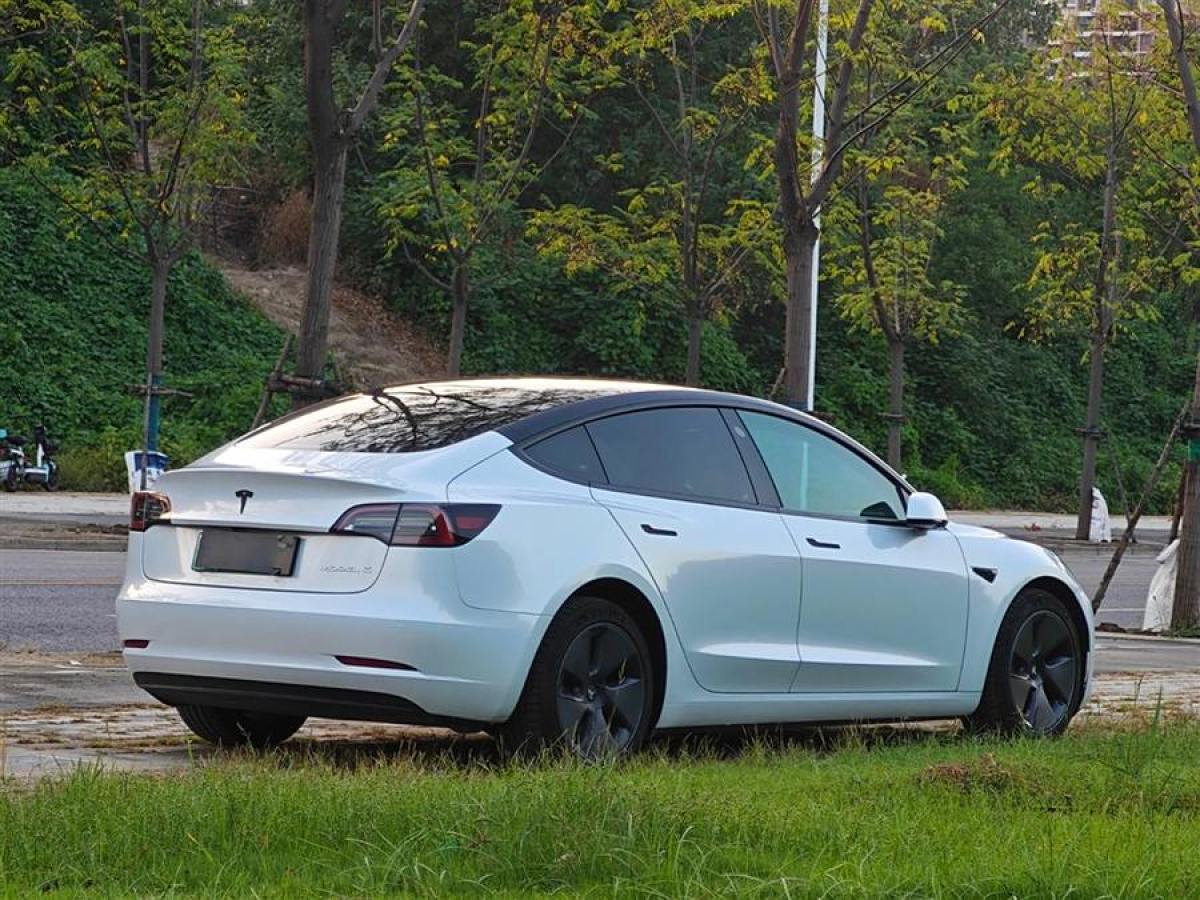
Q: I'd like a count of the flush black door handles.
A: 2